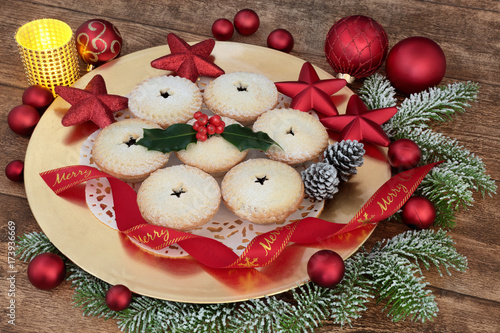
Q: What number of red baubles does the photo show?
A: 14